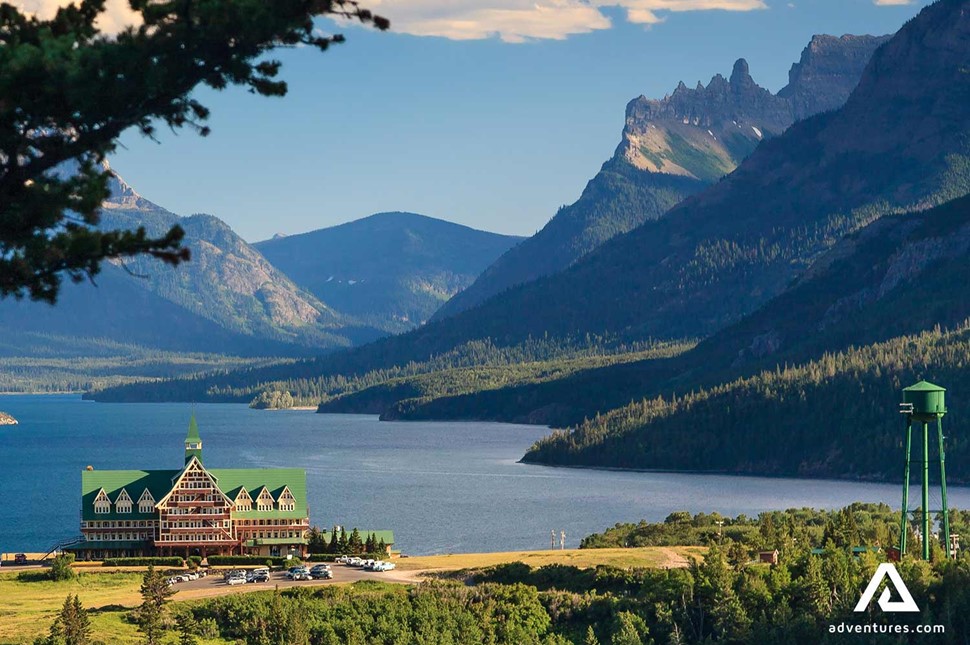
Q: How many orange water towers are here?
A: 0